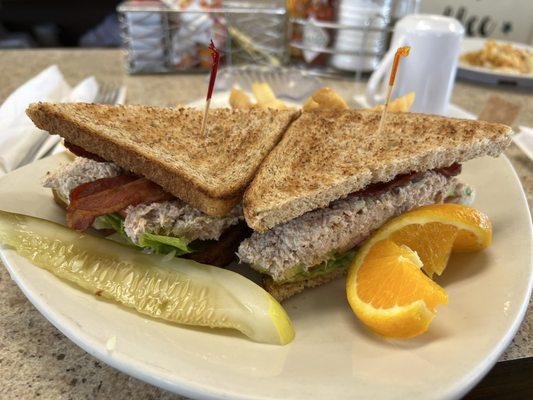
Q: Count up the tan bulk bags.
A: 0